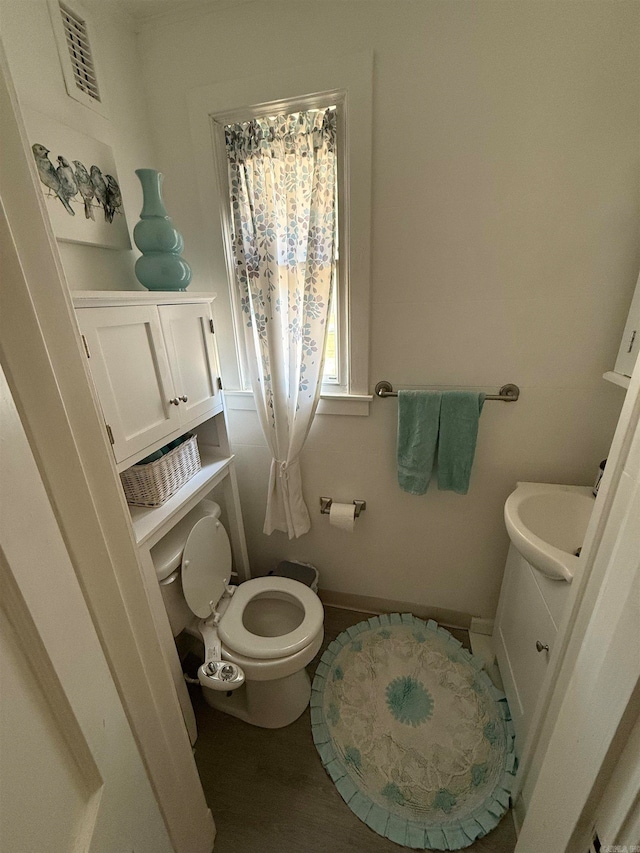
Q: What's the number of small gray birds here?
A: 5